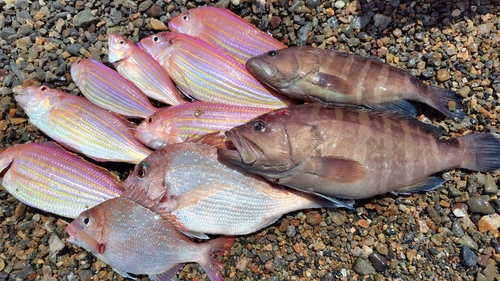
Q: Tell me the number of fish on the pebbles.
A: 11